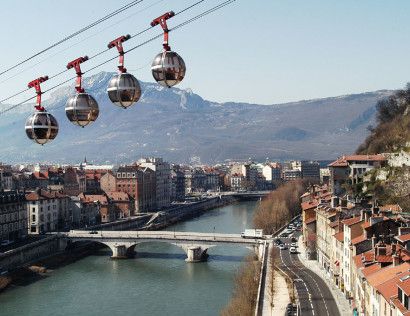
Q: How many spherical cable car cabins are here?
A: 4